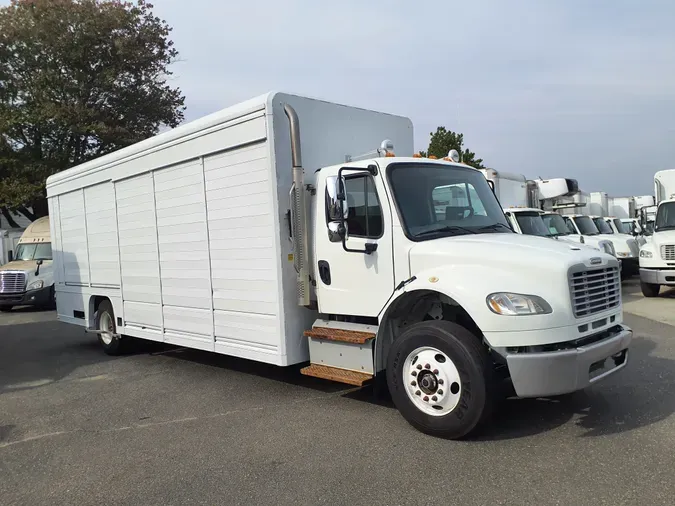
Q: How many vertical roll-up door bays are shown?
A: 5